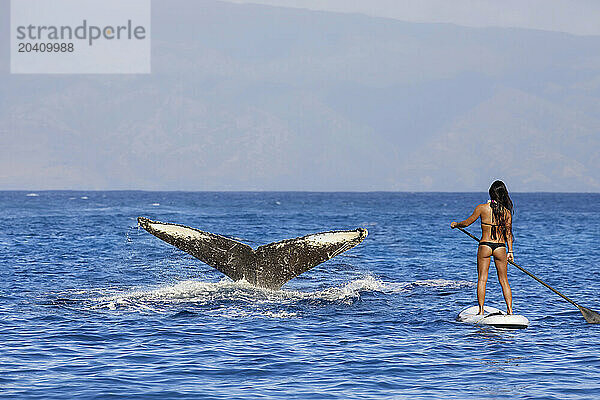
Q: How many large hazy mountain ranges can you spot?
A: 1